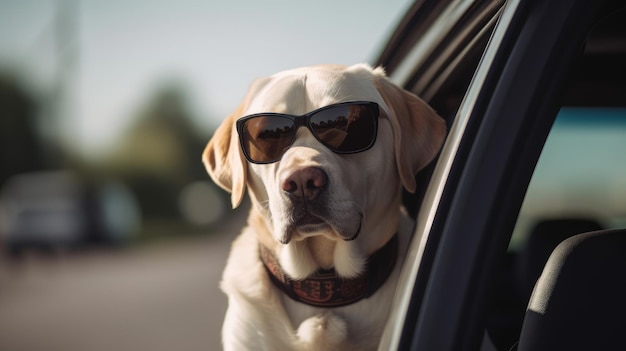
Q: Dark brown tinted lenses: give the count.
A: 2